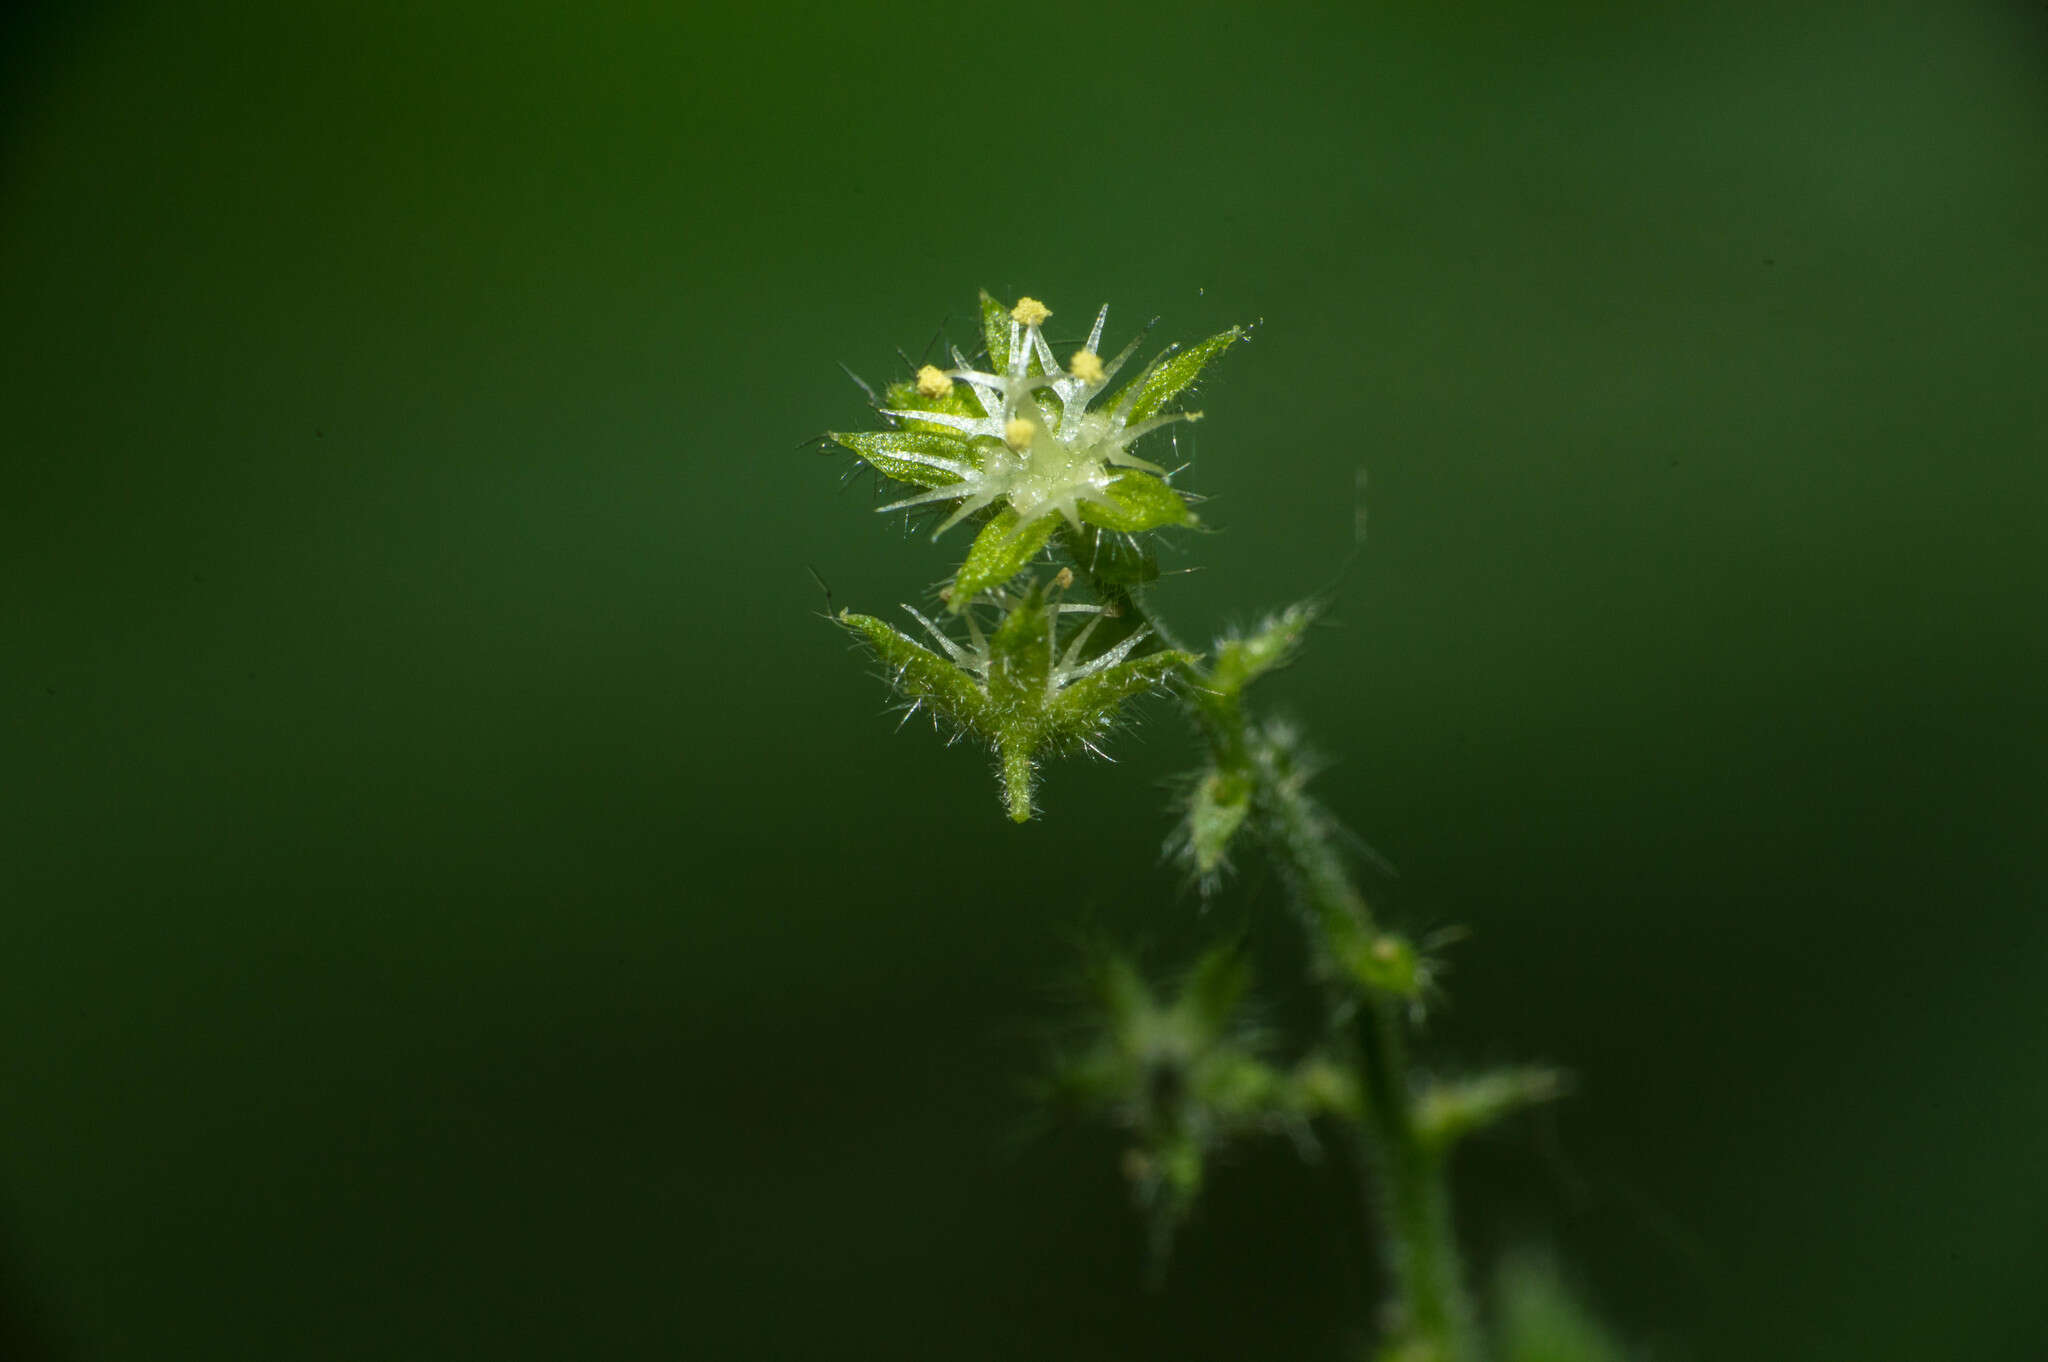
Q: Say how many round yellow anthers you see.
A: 4